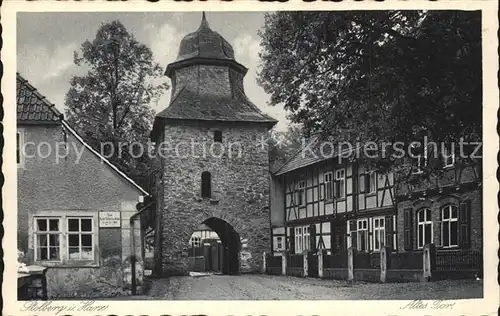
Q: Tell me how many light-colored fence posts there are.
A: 7